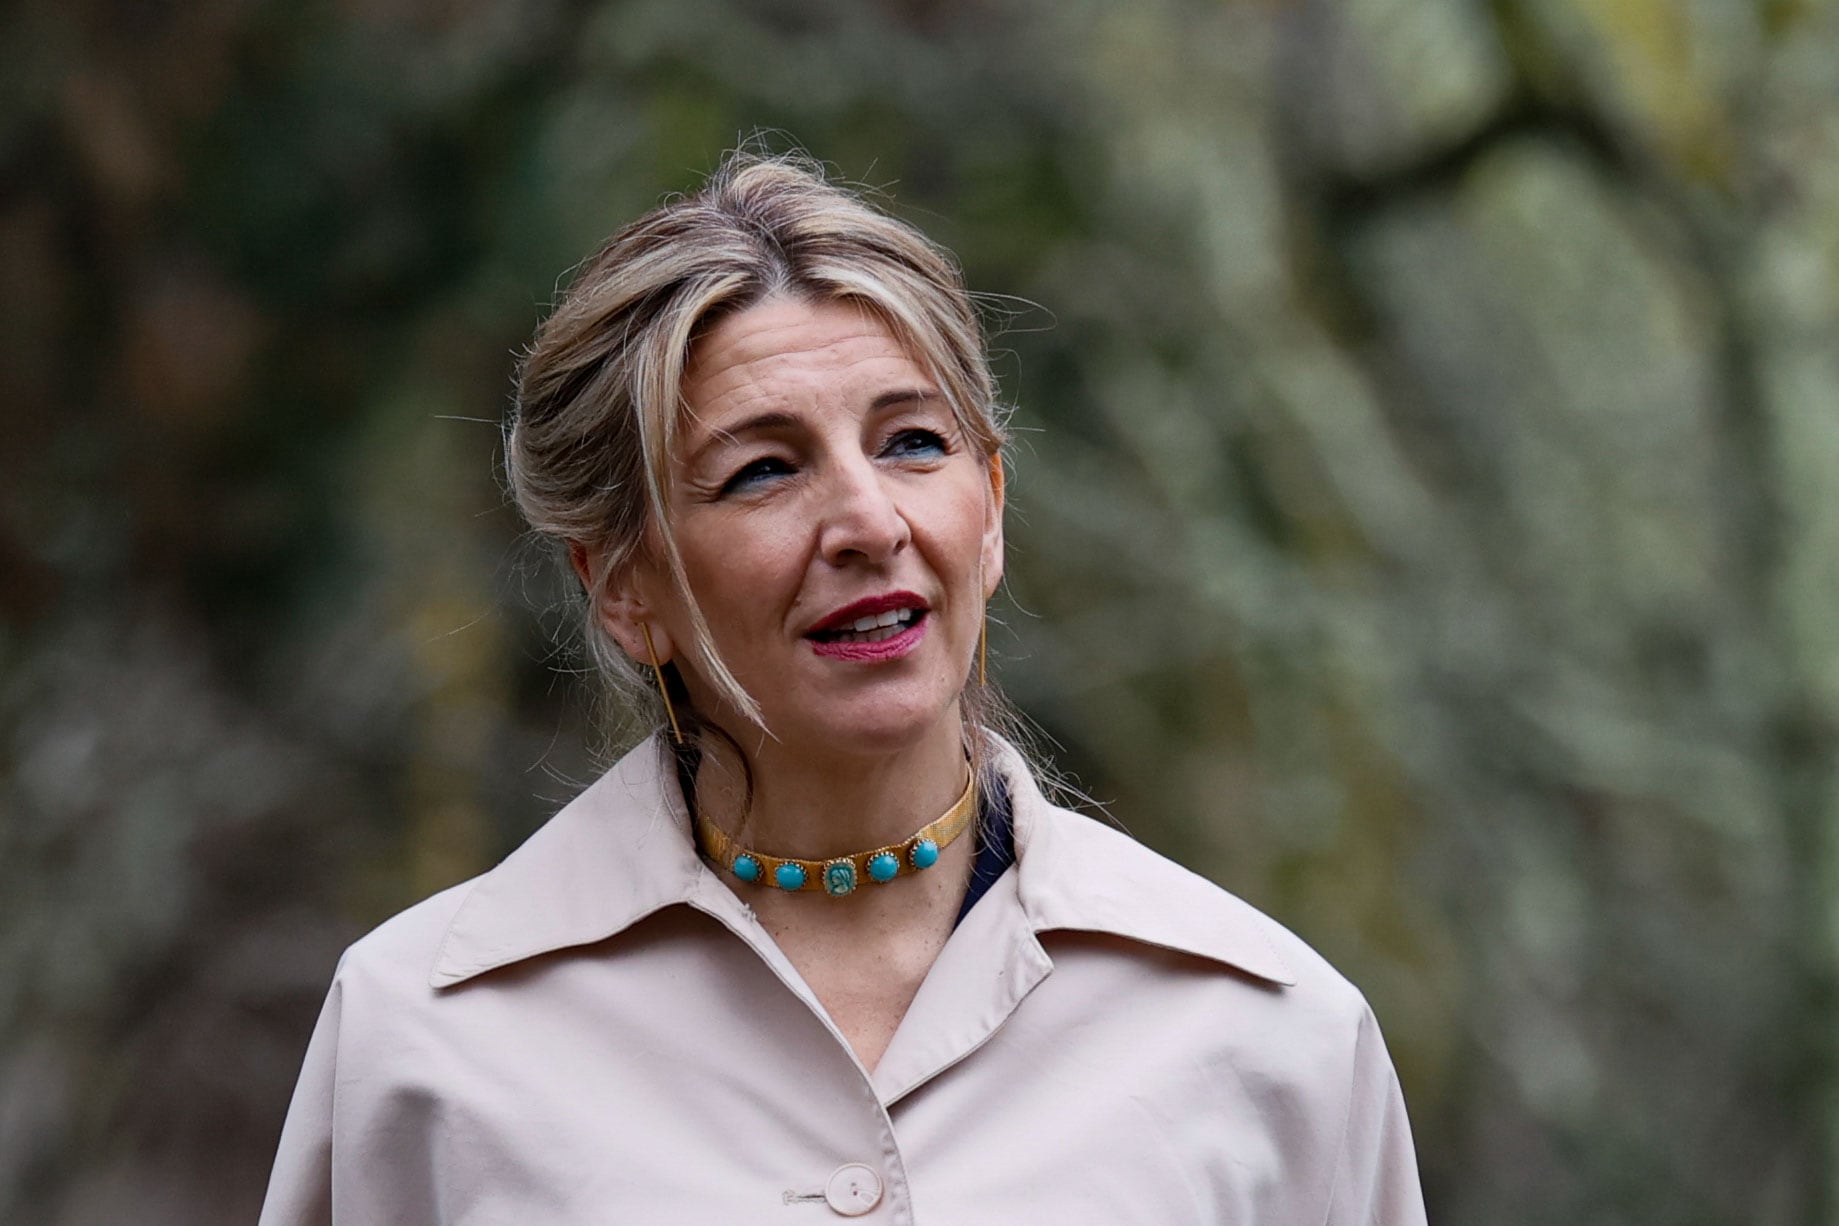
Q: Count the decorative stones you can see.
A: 5